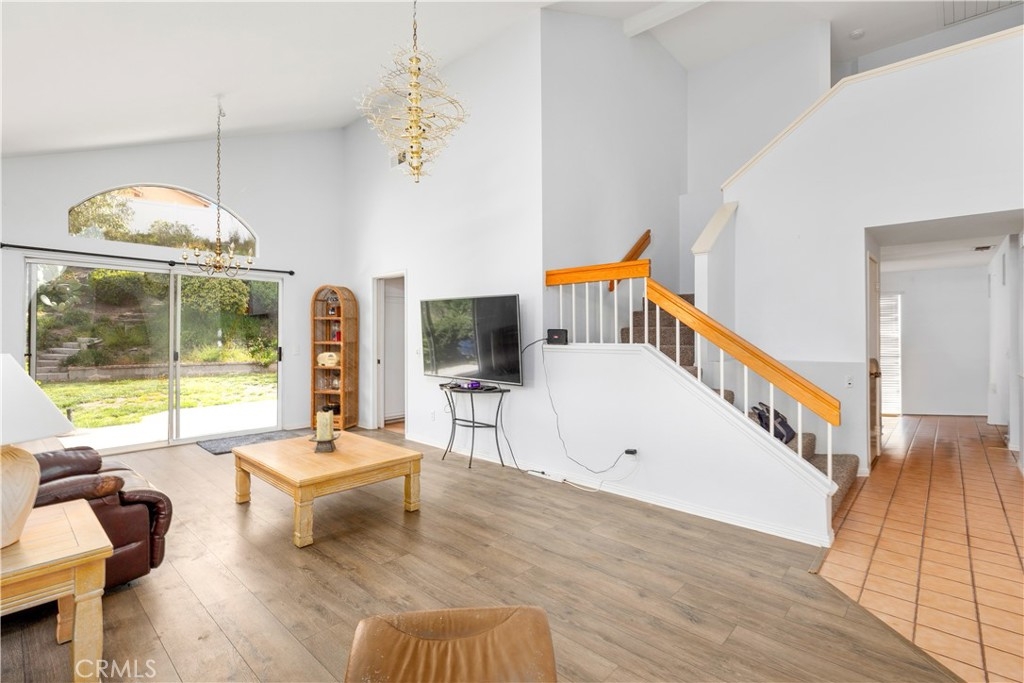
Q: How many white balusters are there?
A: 15